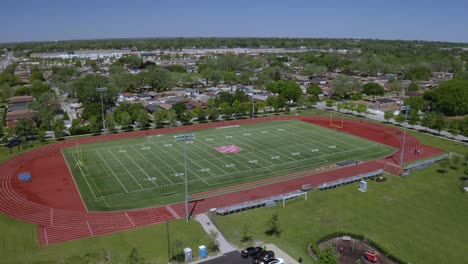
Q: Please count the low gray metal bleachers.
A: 3